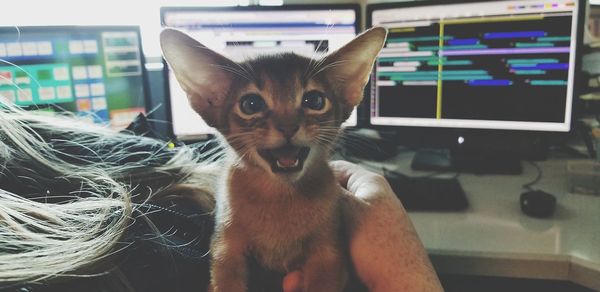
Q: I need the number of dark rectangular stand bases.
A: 1